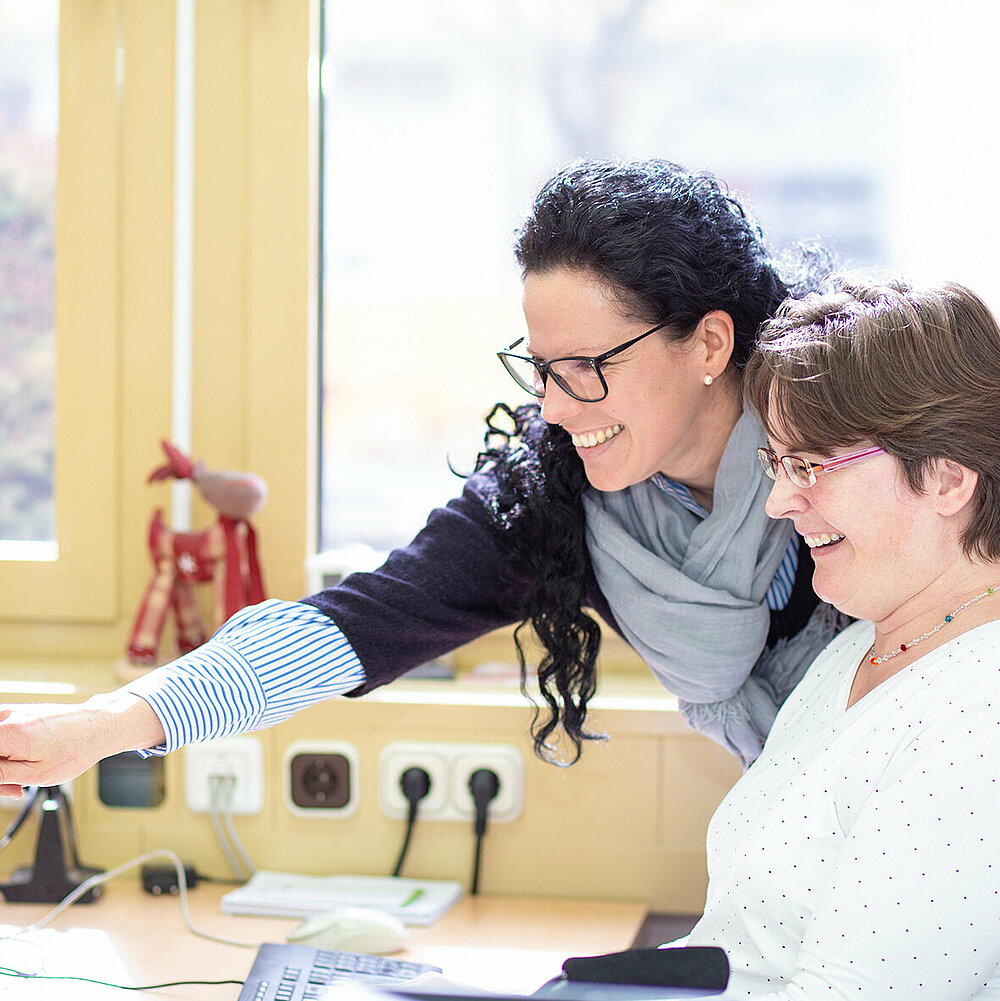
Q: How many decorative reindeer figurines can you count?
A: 1